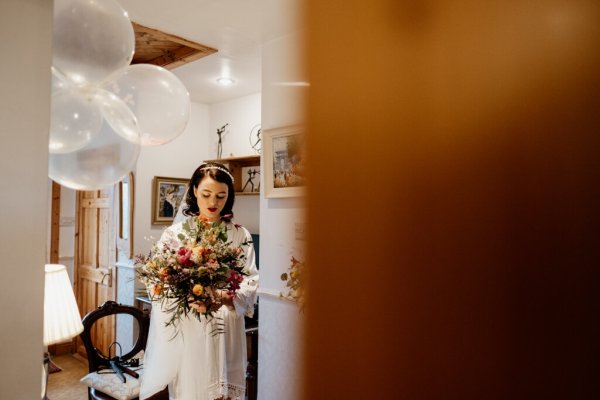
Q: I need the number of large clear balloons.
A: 4